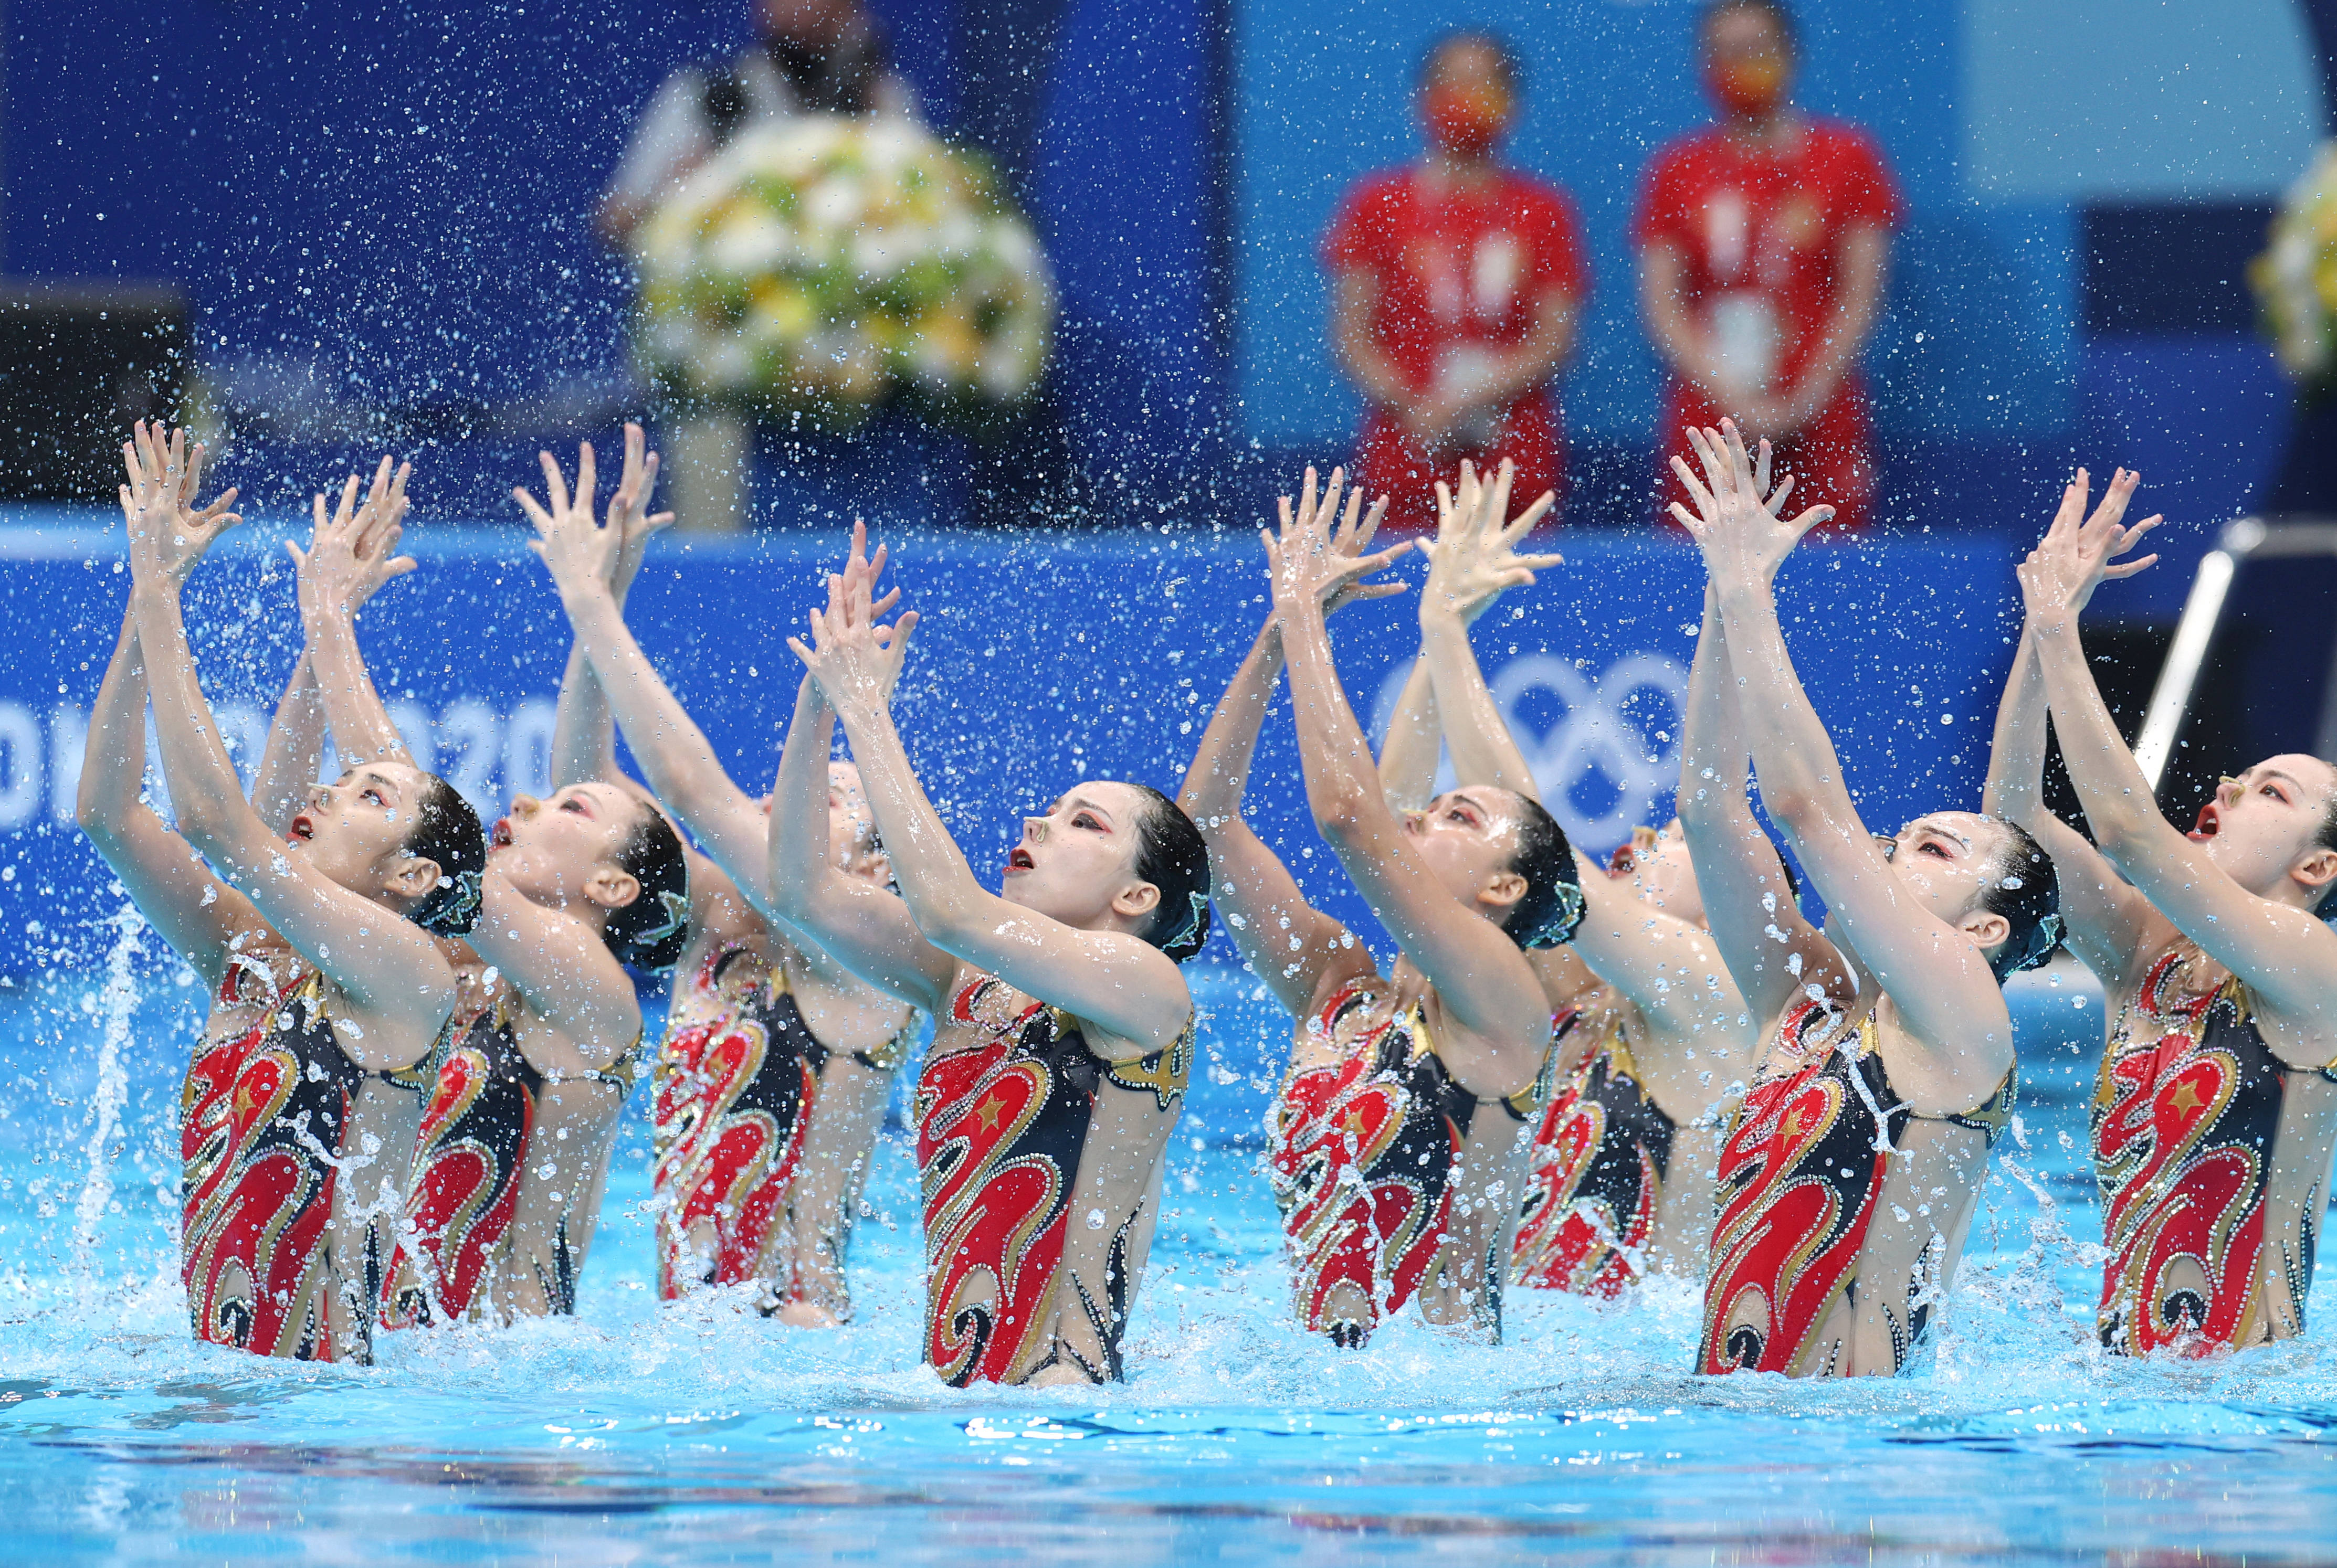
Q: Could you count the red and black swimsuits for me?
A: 8